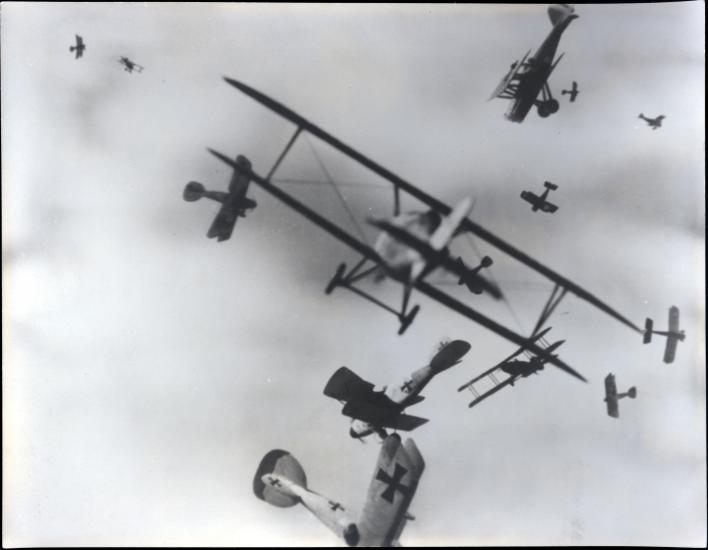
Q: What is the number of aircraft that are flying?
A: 14